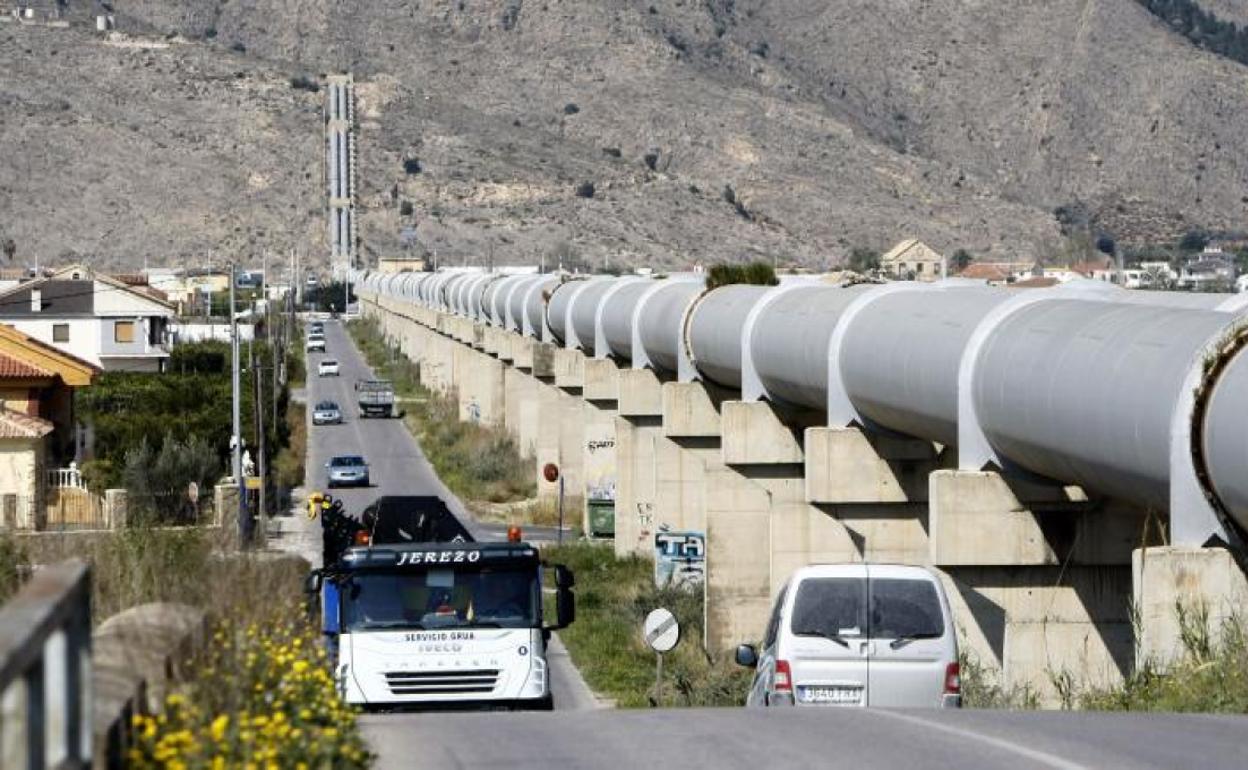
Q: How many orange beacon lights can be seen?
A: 2